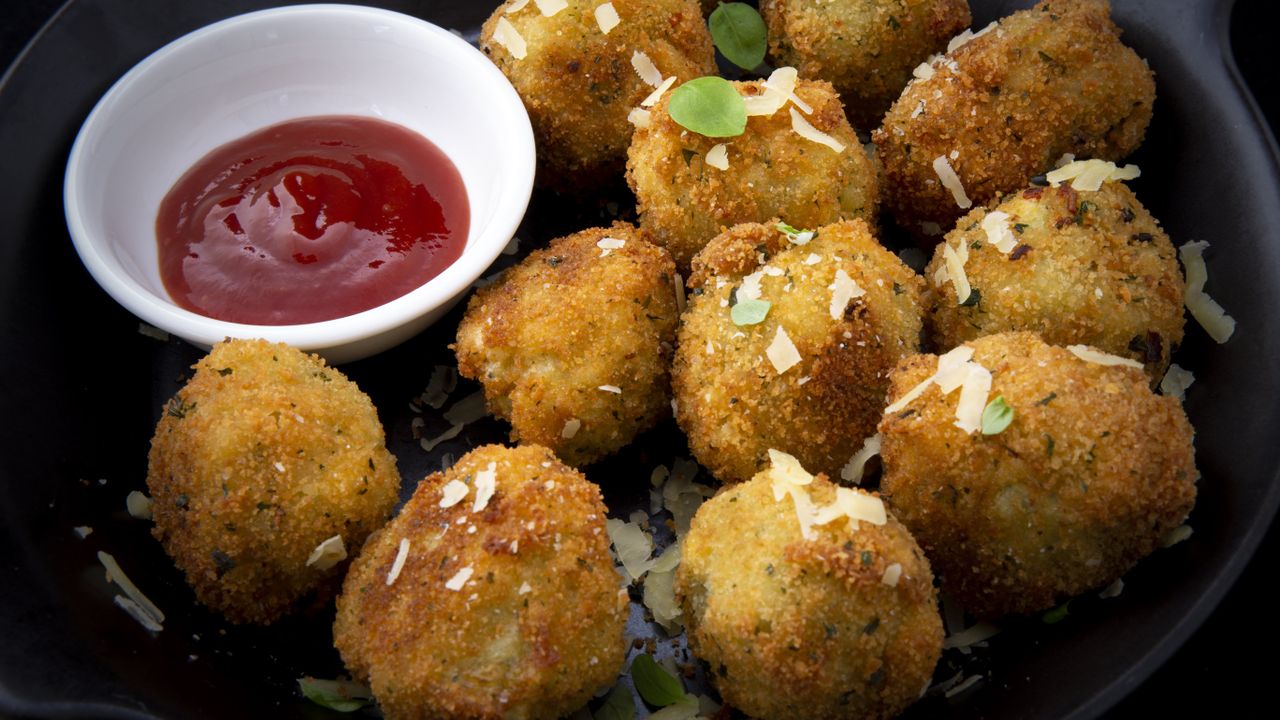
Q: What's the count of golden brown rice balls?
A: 11